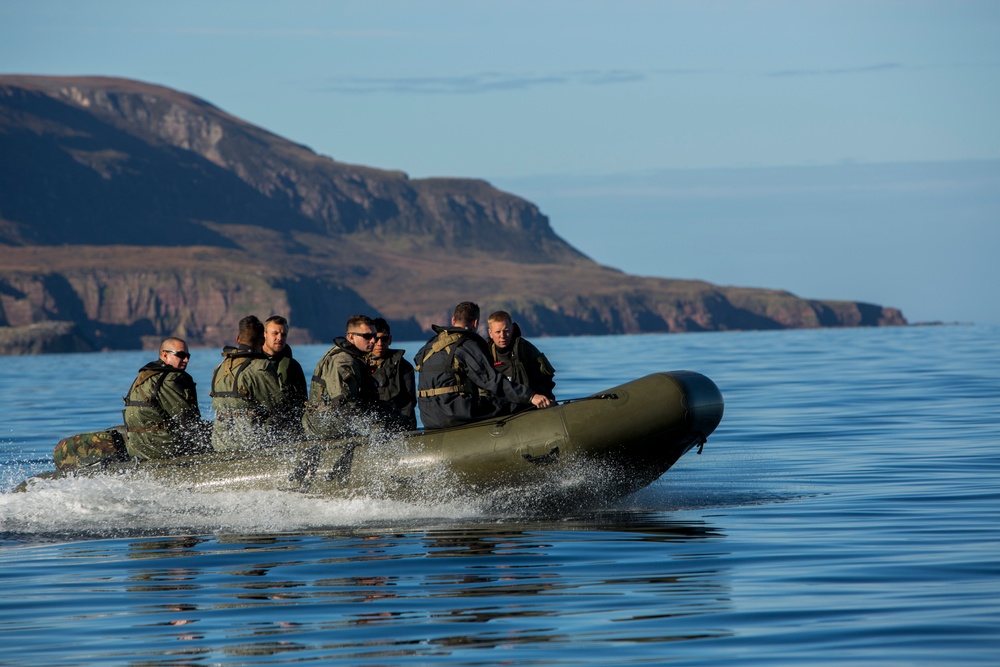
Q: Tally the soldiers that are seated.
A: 7